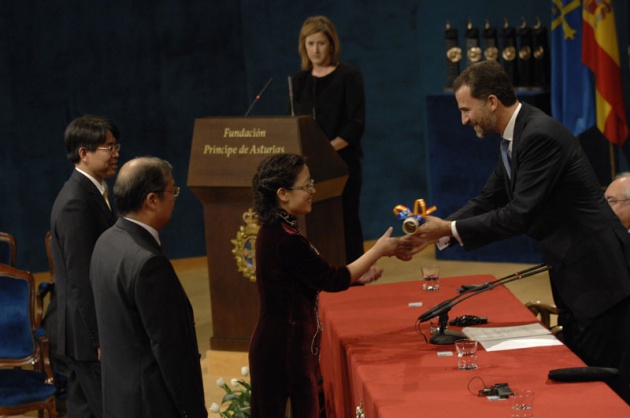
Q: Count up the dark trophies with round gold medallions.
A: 6